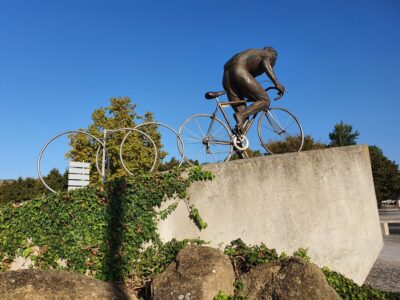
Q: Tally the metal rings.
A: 3